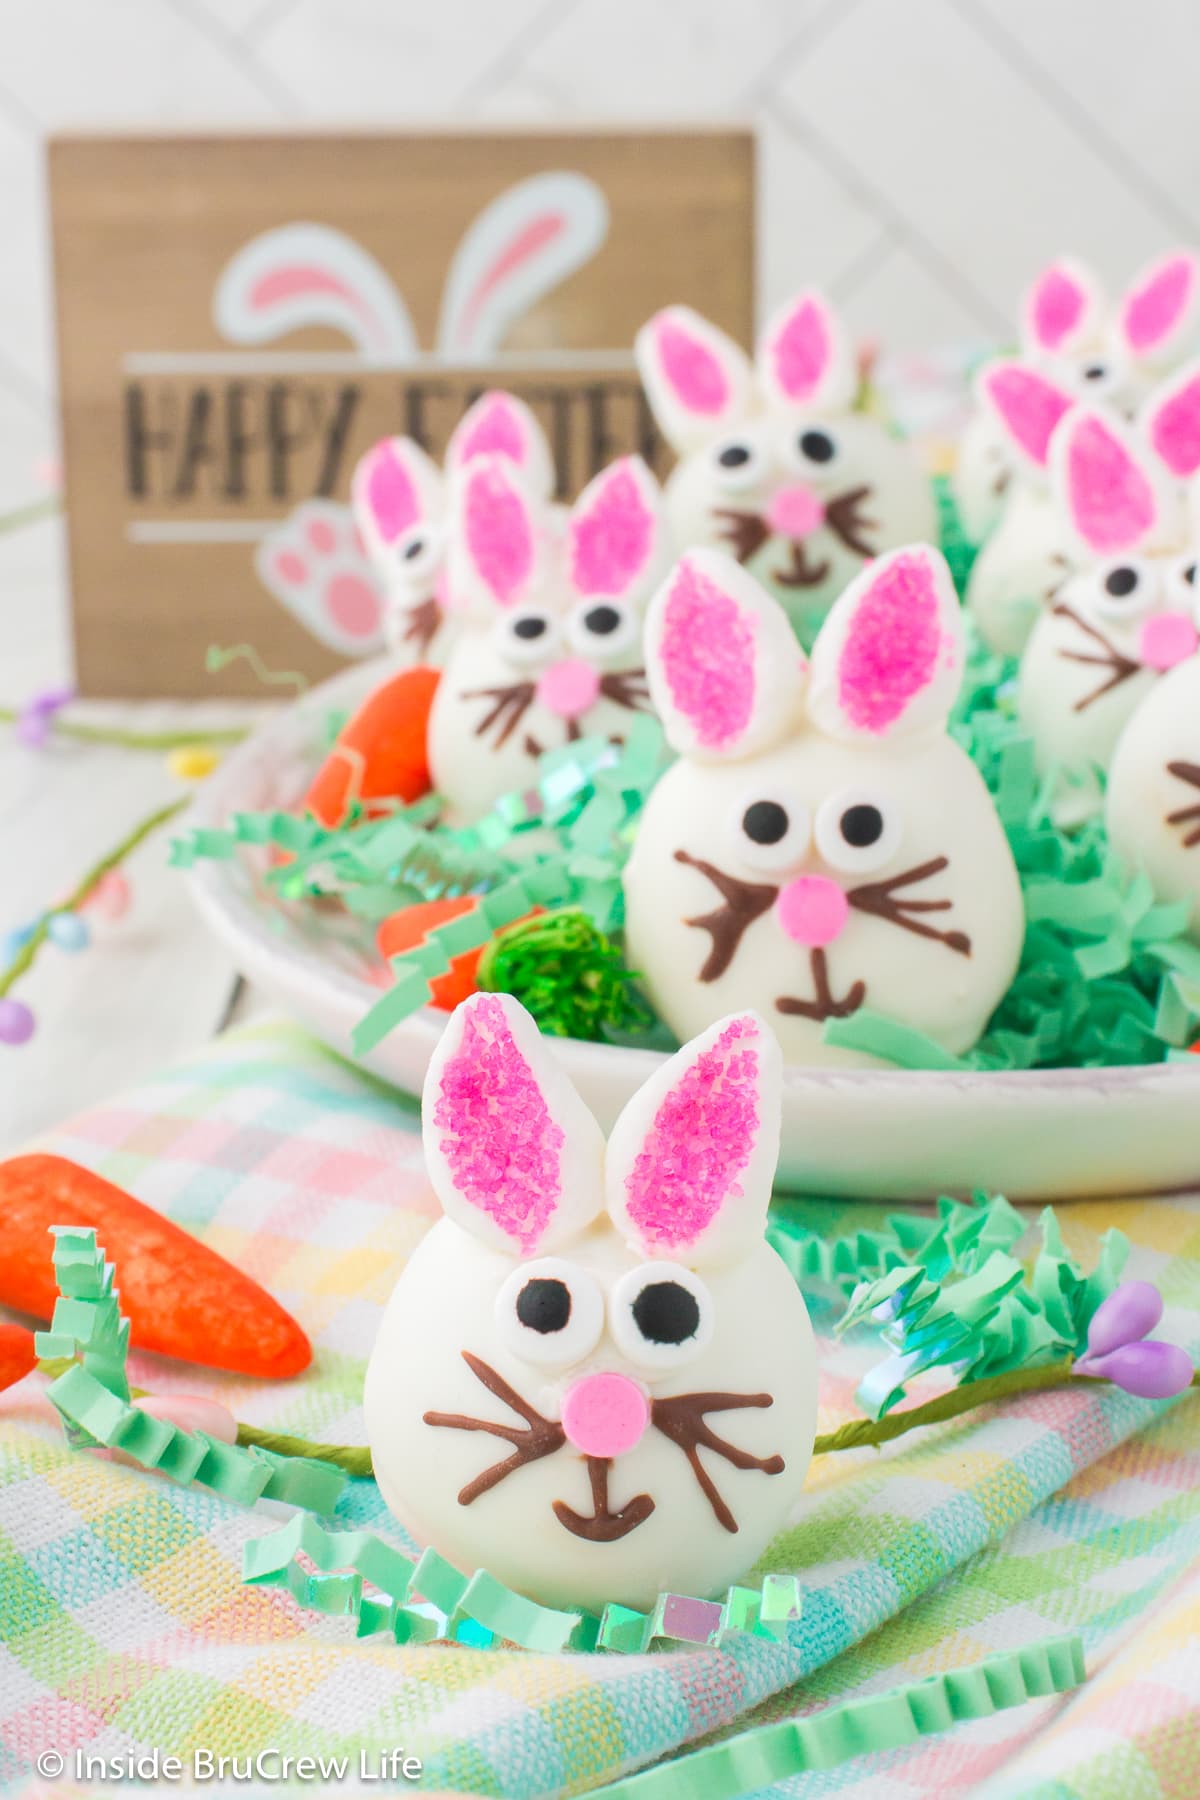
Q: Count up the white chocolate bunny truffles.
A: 9